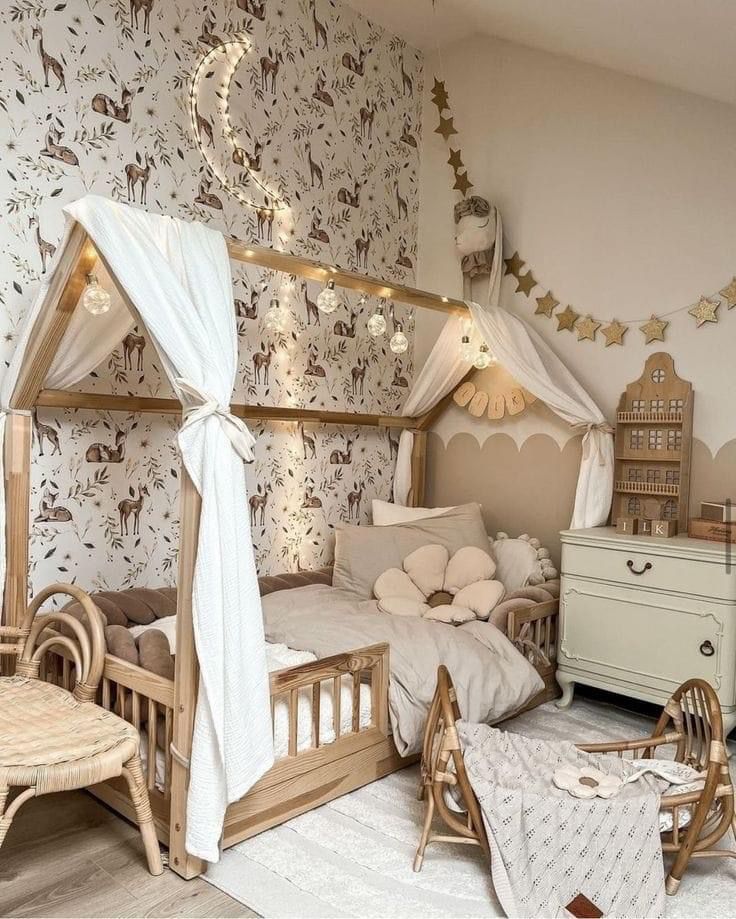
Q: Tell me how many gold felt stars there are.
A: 14